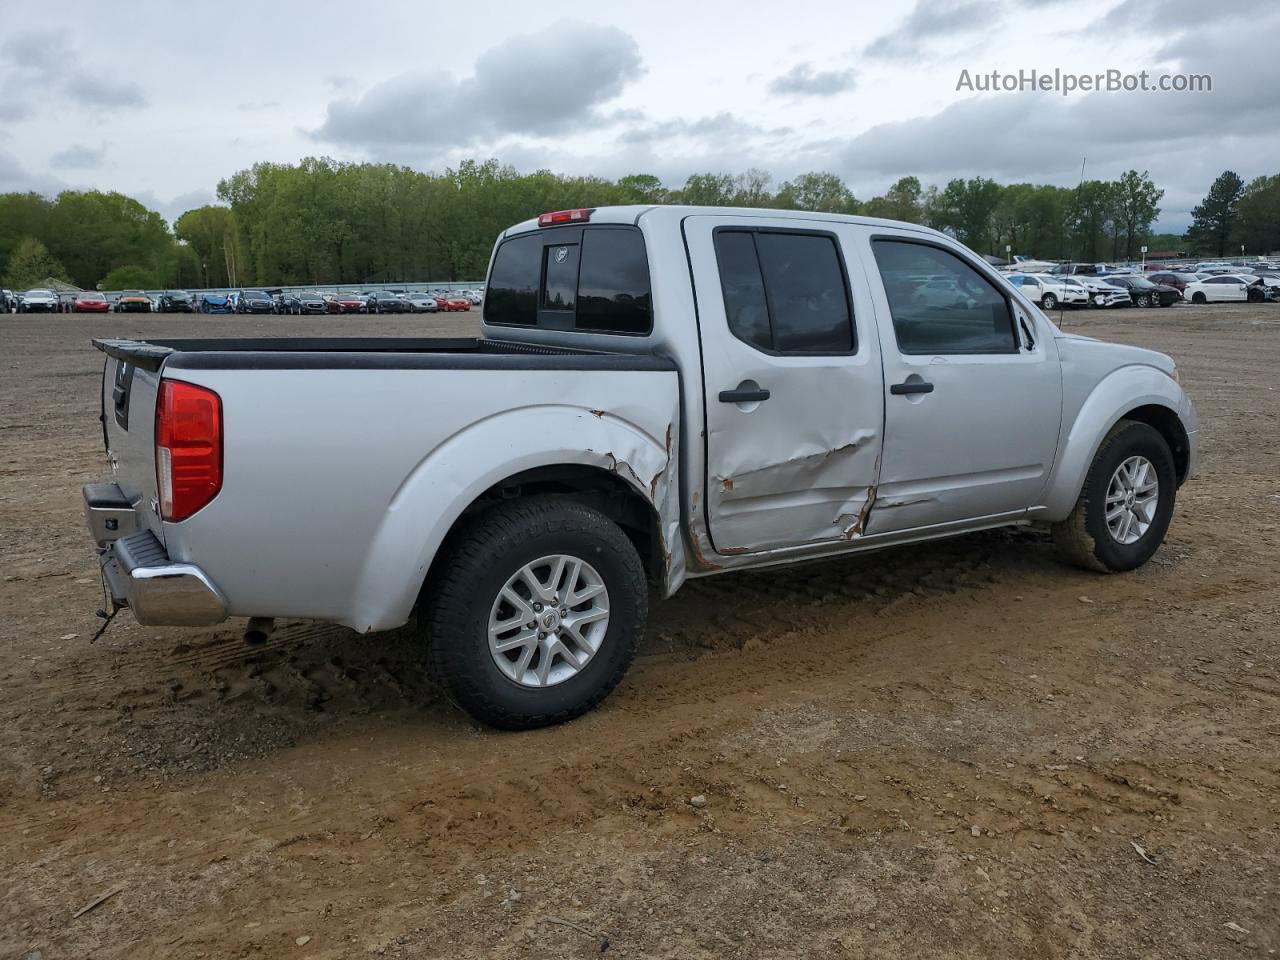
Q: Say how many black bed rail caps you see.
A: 2